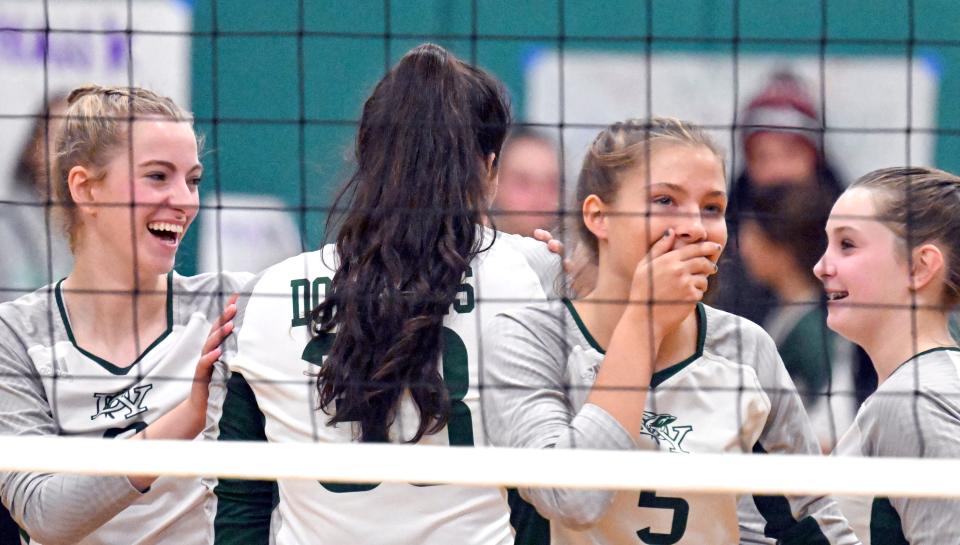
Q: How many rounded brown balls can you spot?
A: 0